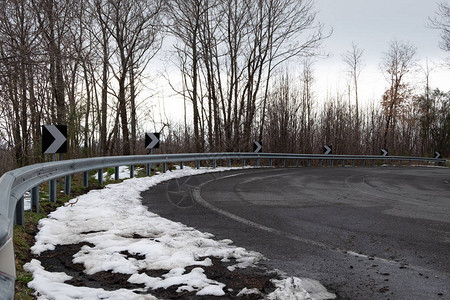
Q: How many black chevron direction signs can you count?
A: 6